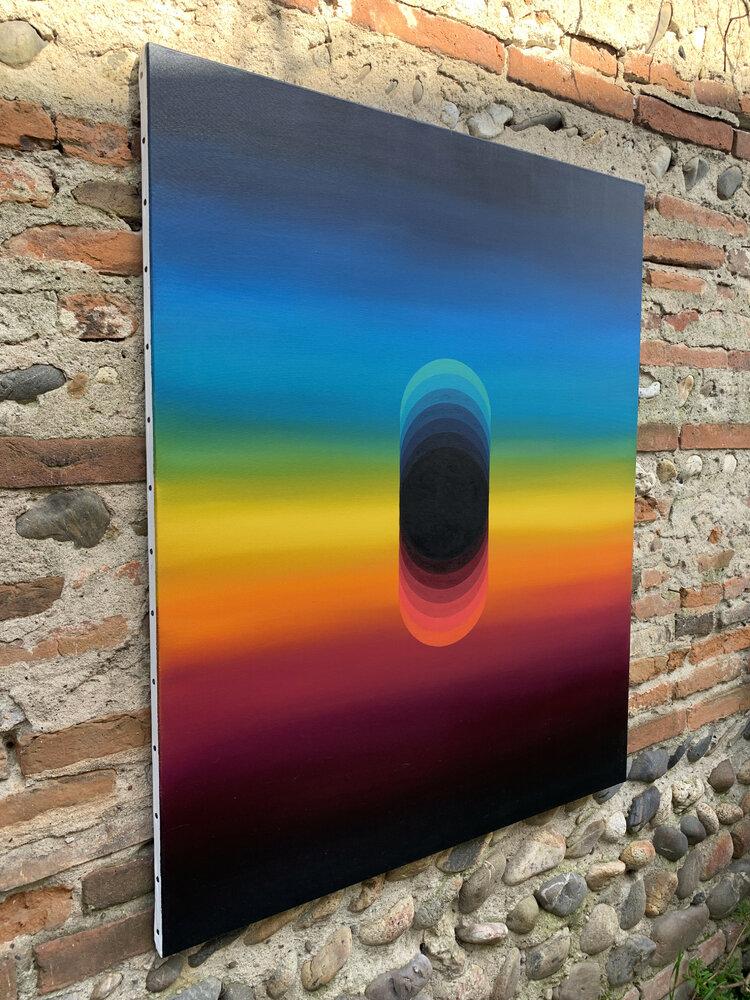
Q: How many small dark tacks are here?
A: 14